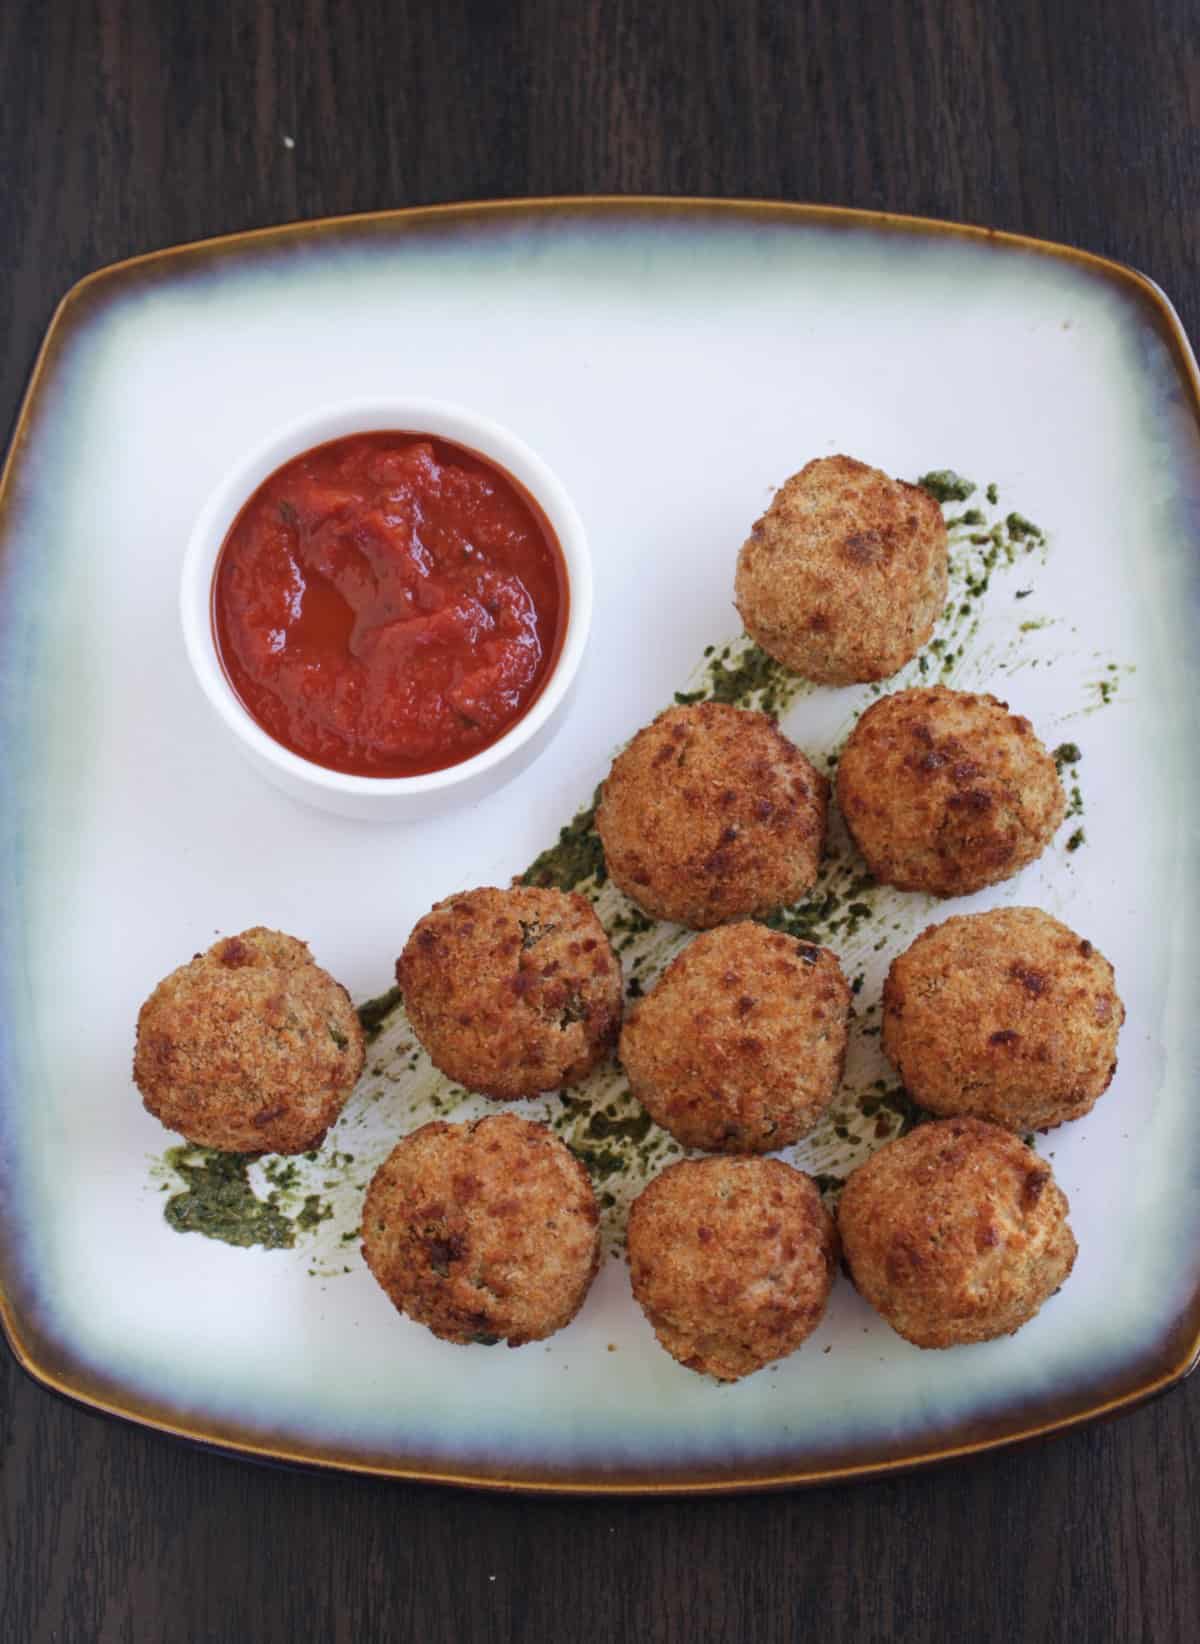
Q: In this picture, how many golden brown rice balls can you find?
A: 10